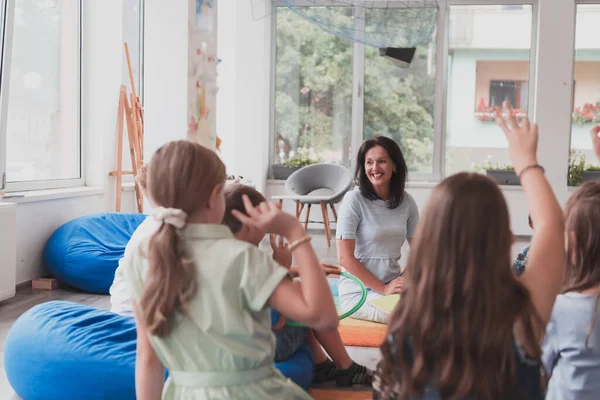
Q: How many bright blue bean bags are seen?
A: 2